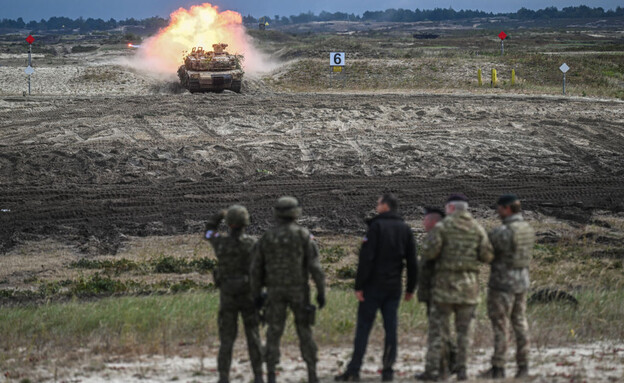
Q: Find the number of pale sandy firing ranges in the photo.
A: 1